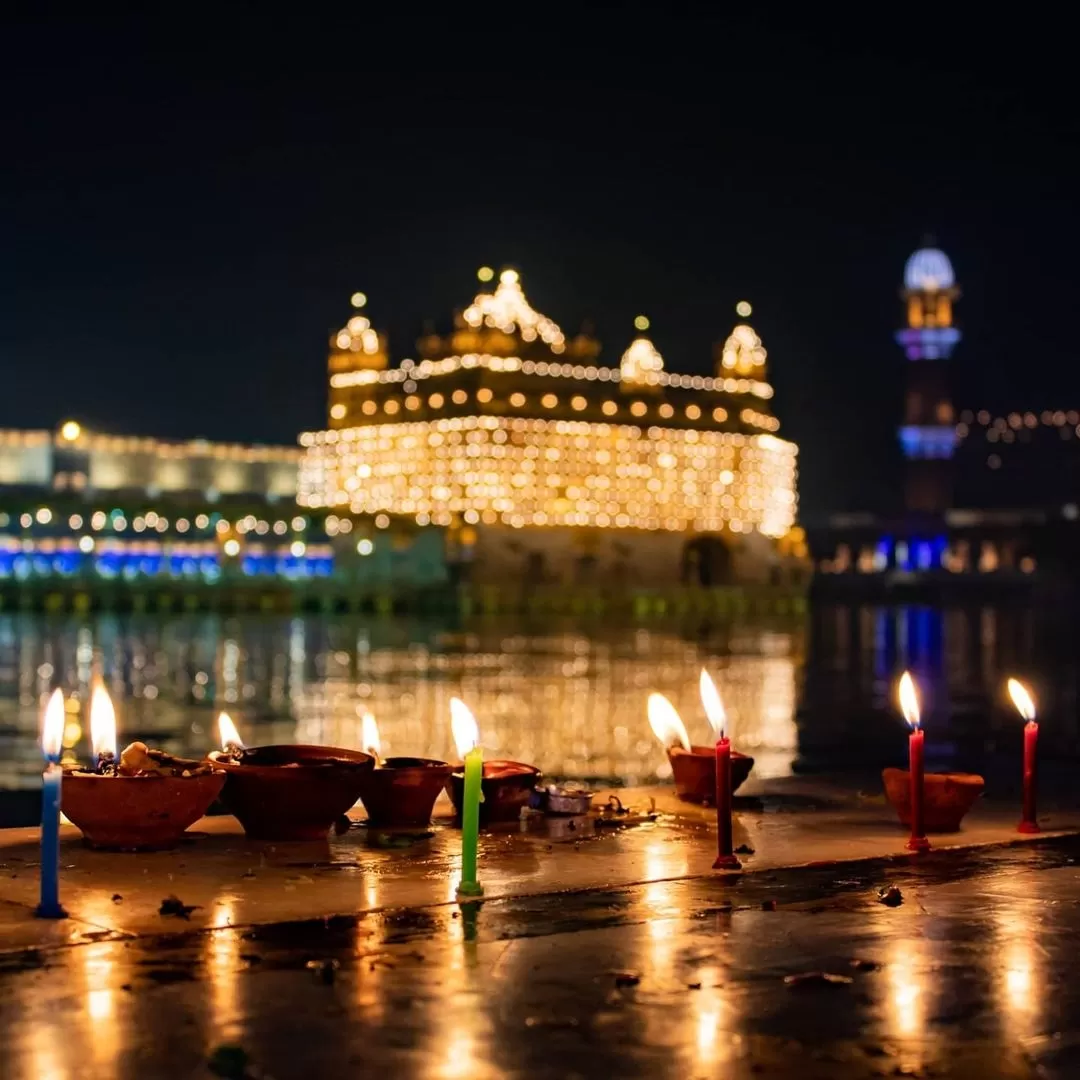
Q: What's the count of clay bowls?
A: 6